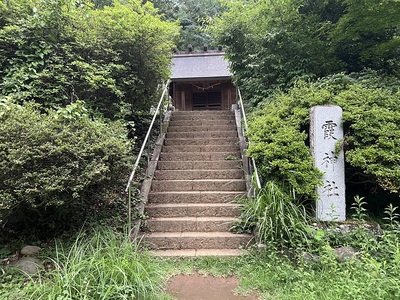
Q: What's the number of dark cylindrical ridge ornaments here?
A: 4